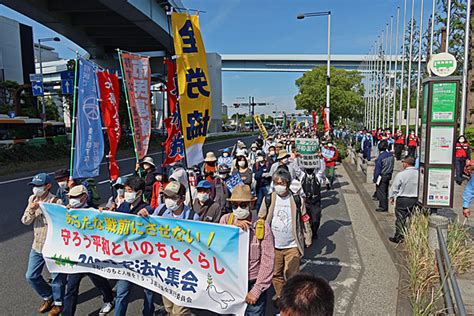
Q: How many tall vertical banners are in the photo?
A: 5